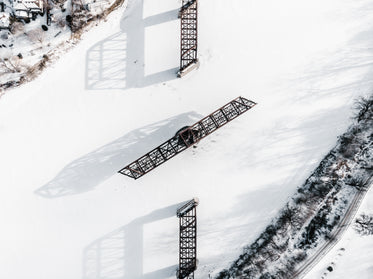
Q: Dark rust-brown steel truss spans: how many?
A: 3